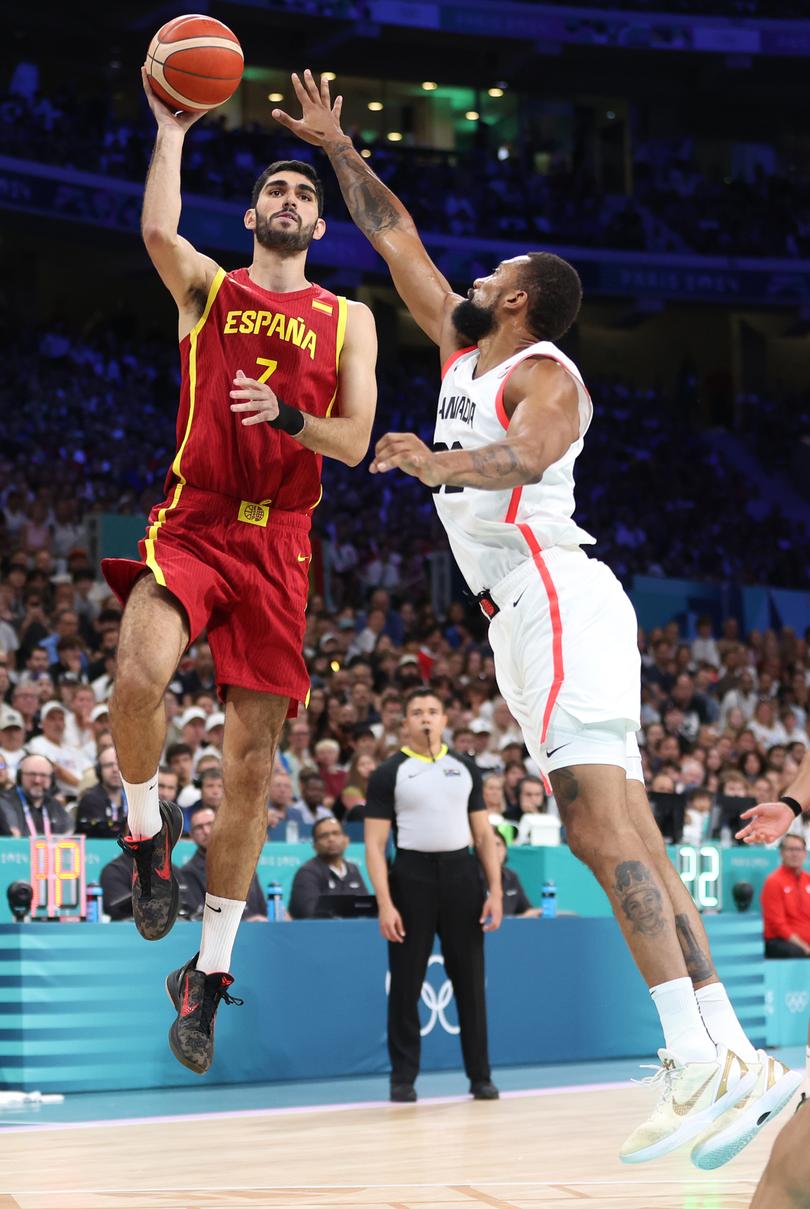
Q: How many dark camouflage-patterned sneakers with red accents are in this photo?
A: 2